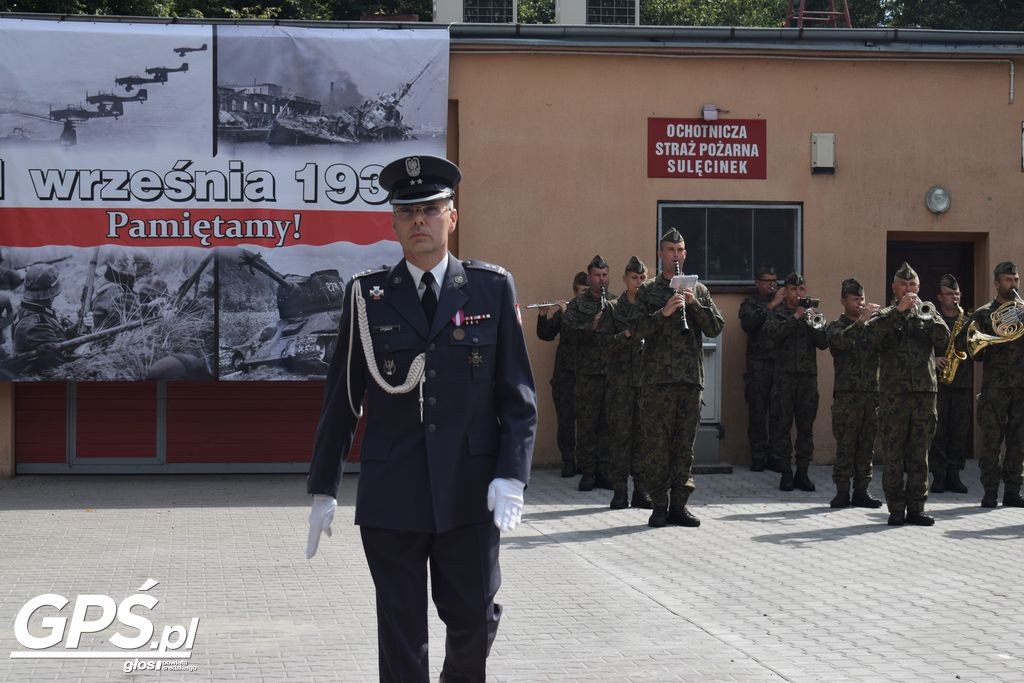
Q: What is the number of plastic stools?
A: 0